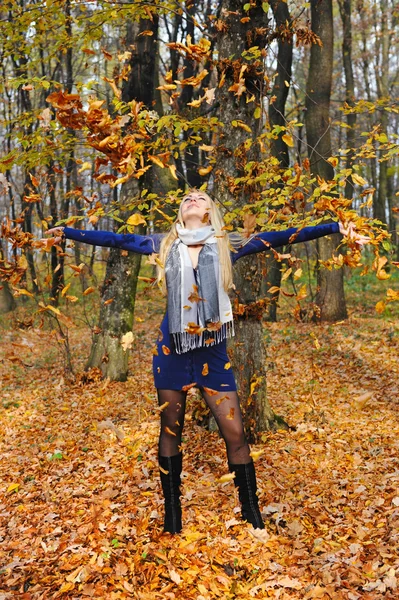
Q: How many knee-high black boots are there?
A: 2